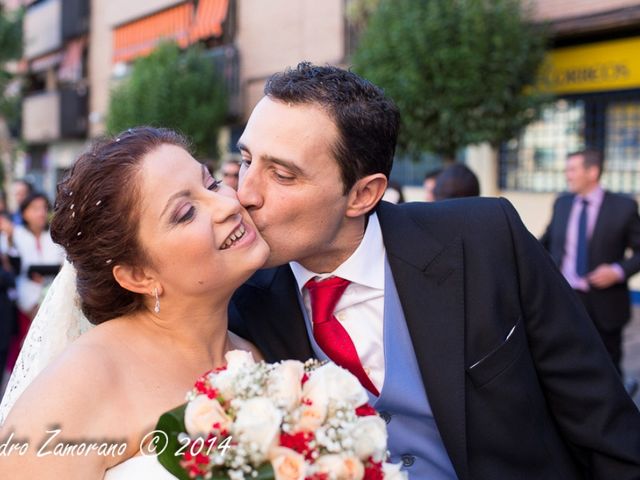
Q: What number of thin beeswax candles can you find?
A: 0